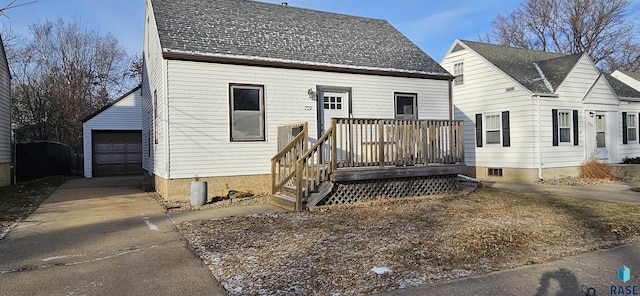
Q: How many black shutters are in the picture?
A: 6